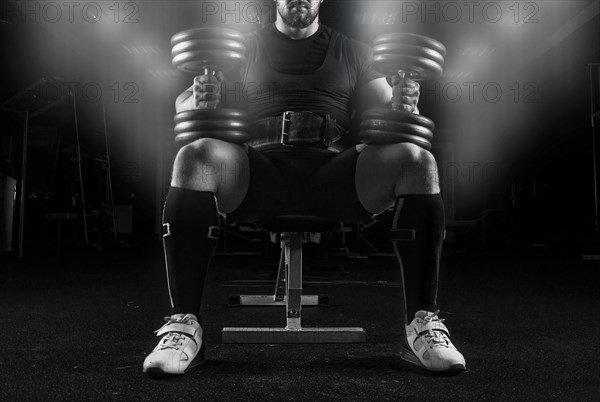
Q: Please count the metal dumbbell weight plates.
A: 12